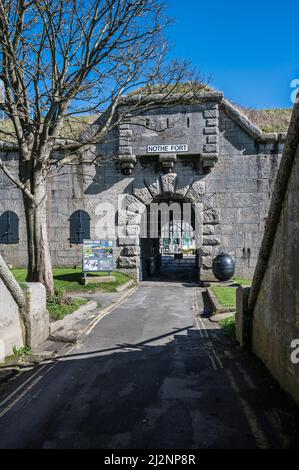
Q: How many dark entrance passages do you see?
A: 1